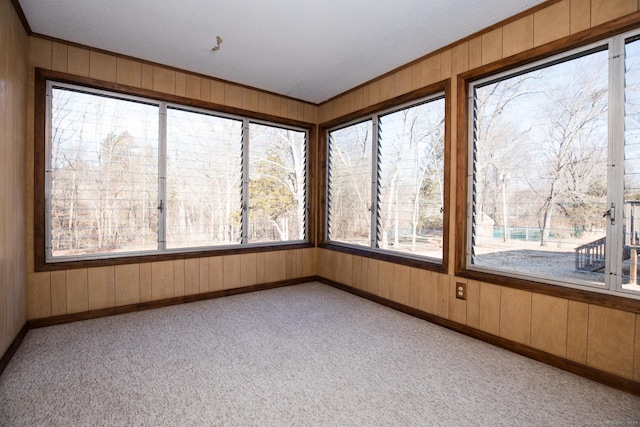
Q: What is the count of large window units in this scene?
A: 3